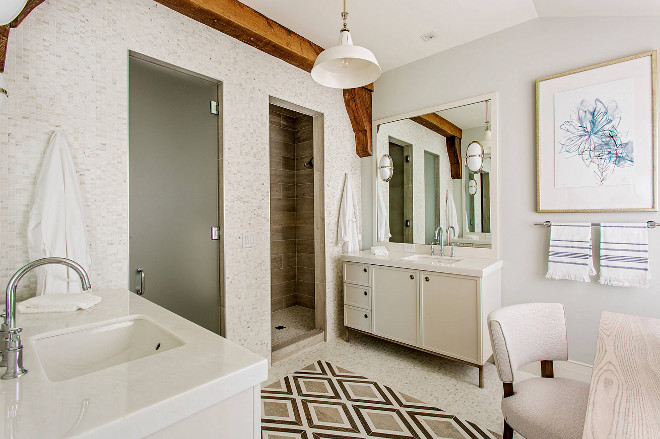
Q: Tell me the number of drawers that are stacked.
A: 3